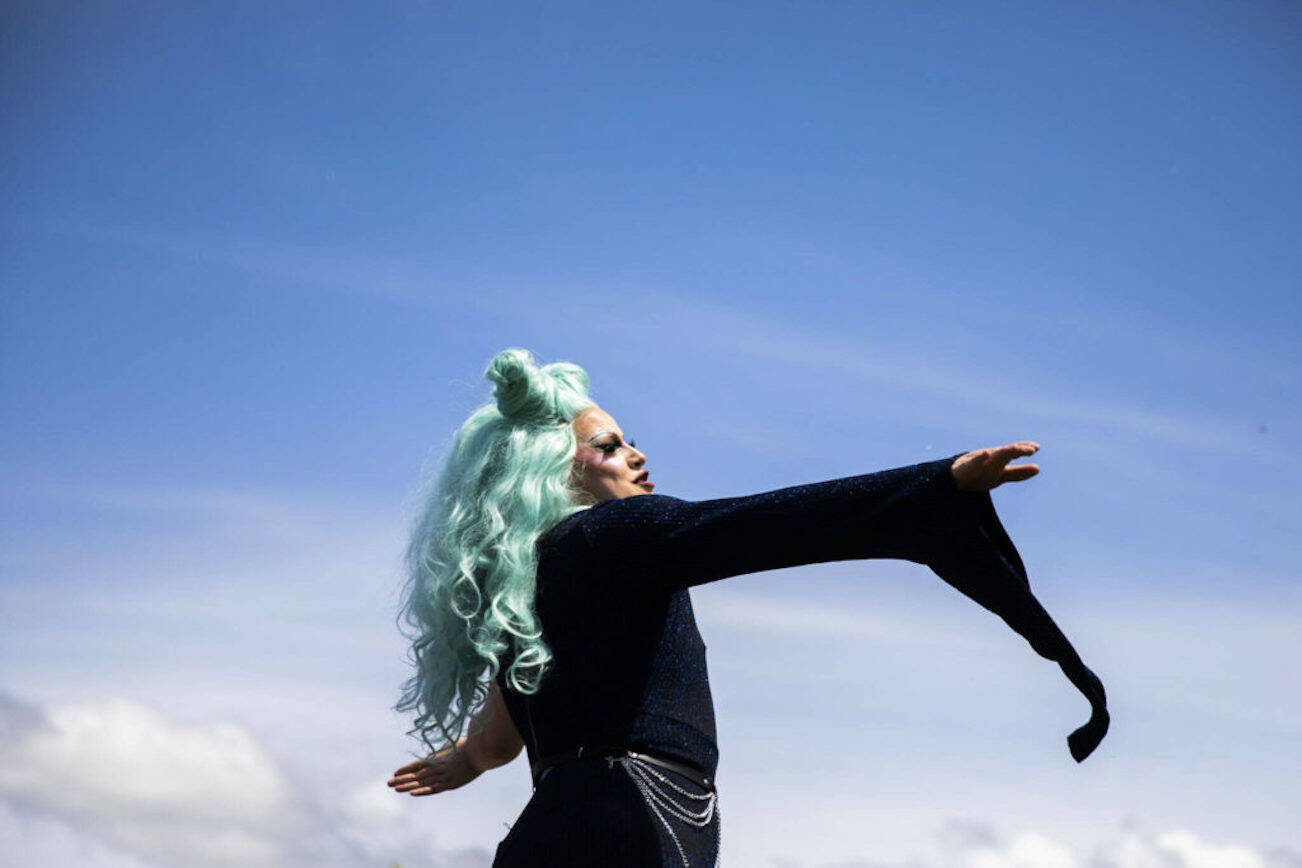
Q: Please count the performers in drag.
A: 1